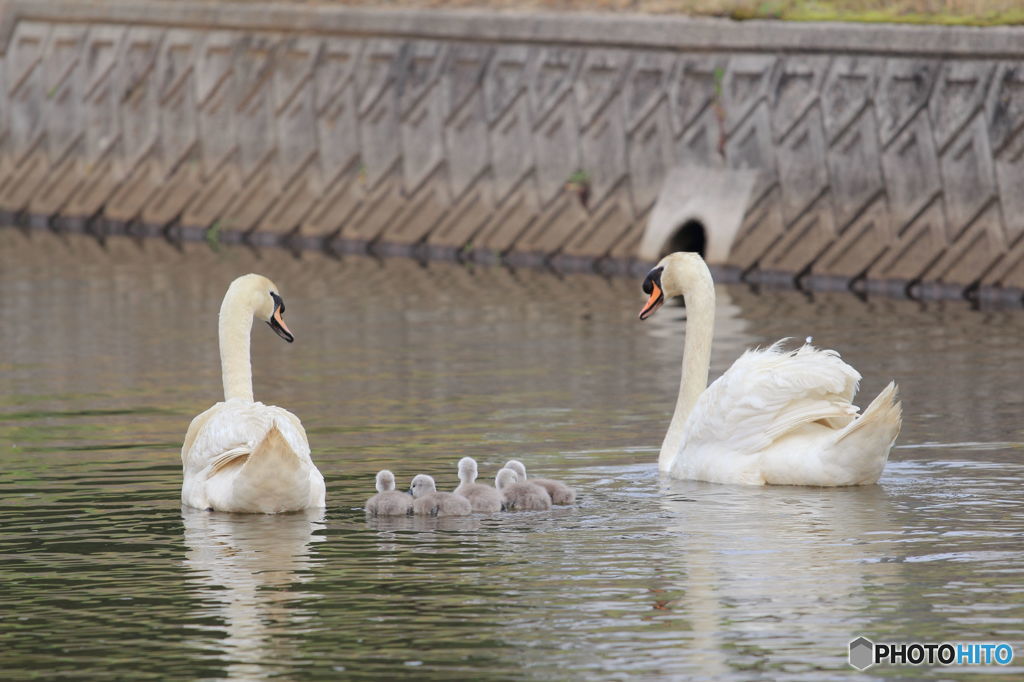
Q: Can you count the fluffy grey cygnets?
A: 5